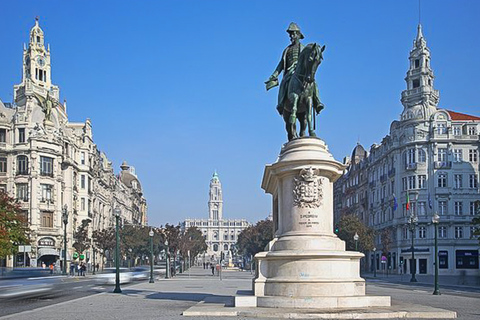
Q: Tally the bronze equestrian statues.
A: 1